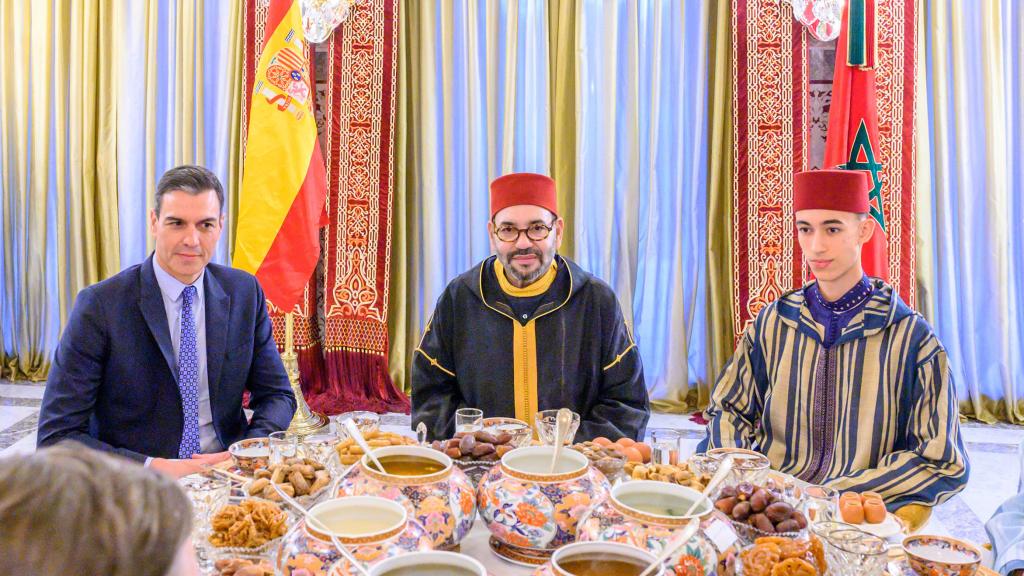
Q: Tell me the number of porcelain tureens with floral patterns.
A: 6